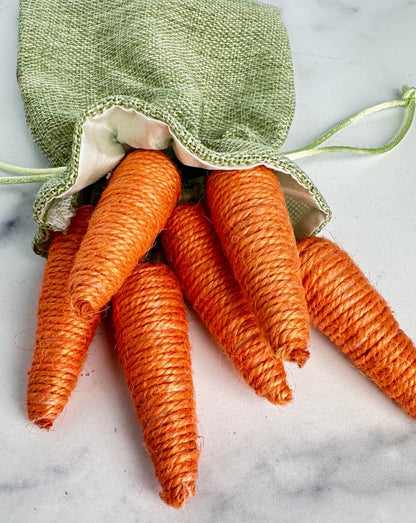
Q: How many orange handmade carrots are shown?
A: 6